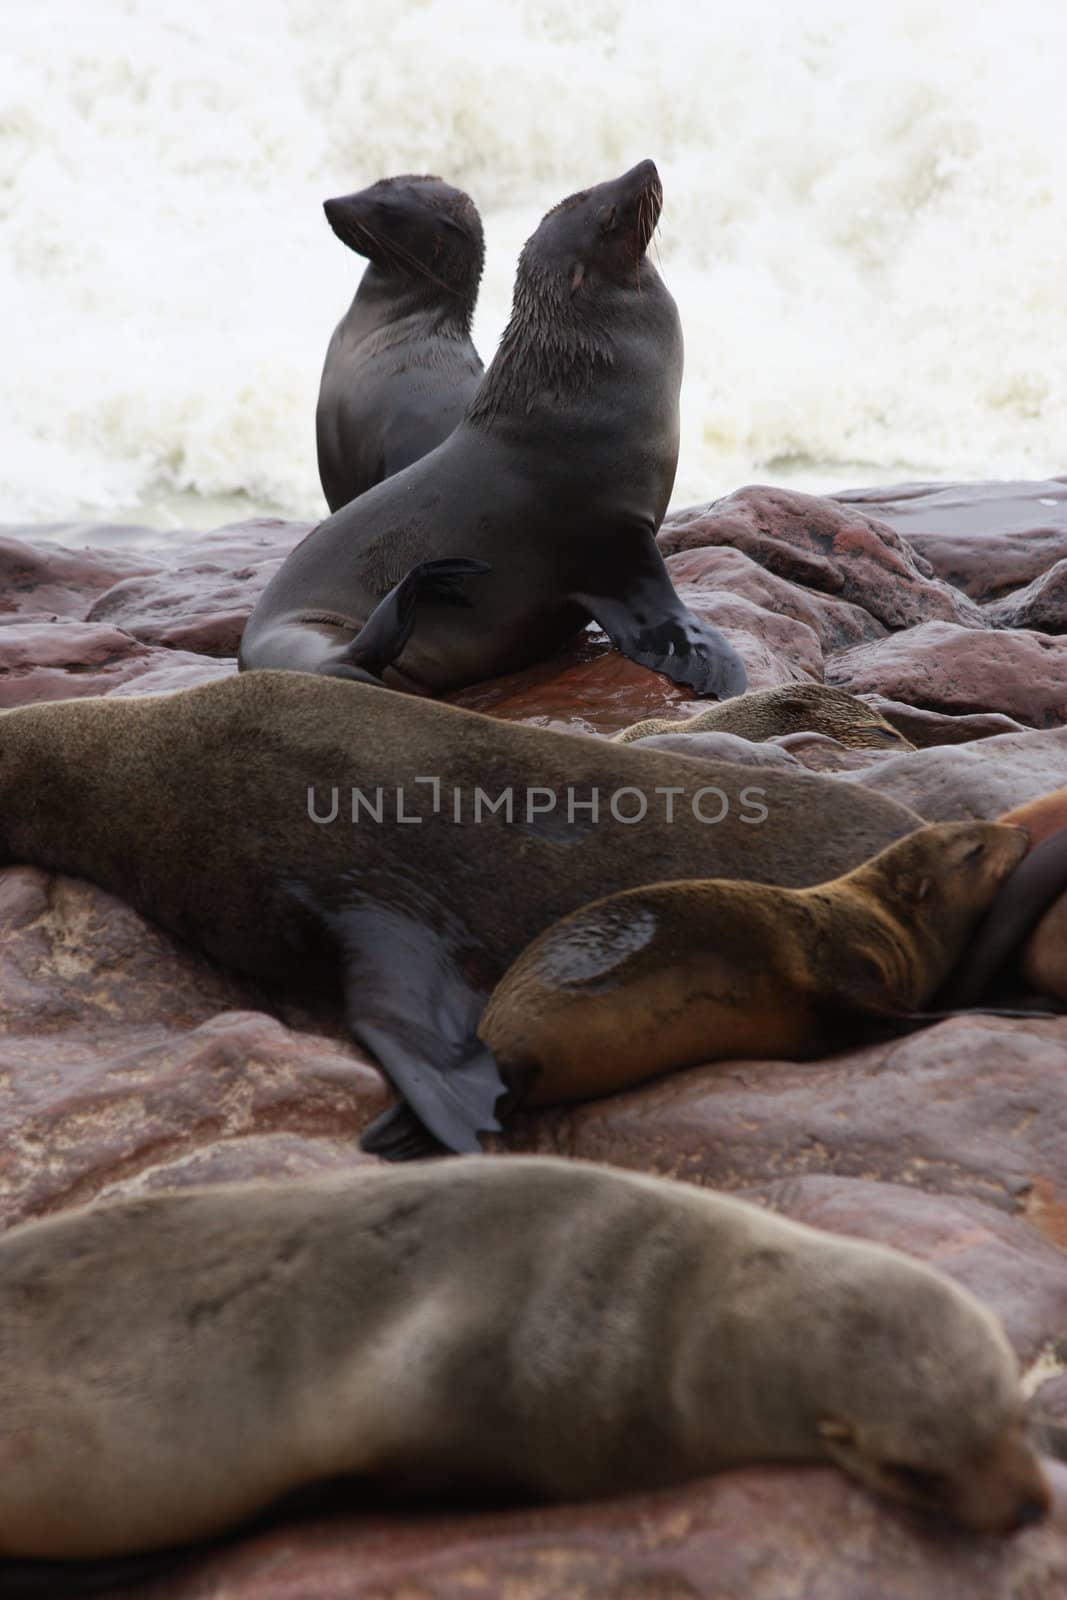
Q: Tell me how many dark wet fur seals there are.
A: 2